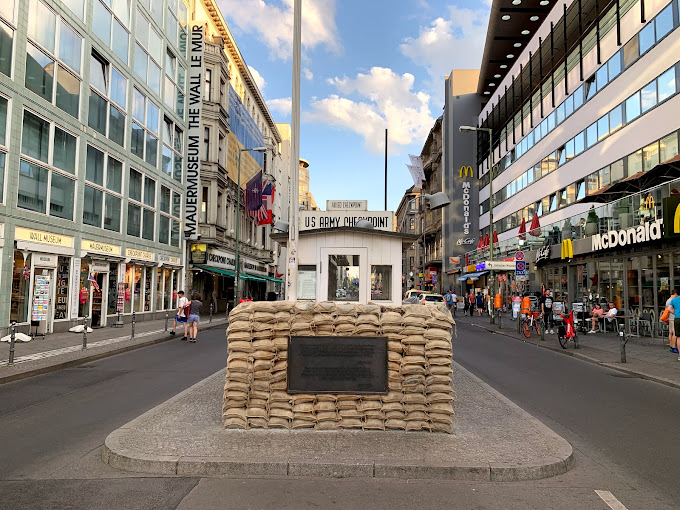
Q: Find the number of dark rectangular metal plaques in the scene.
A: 1